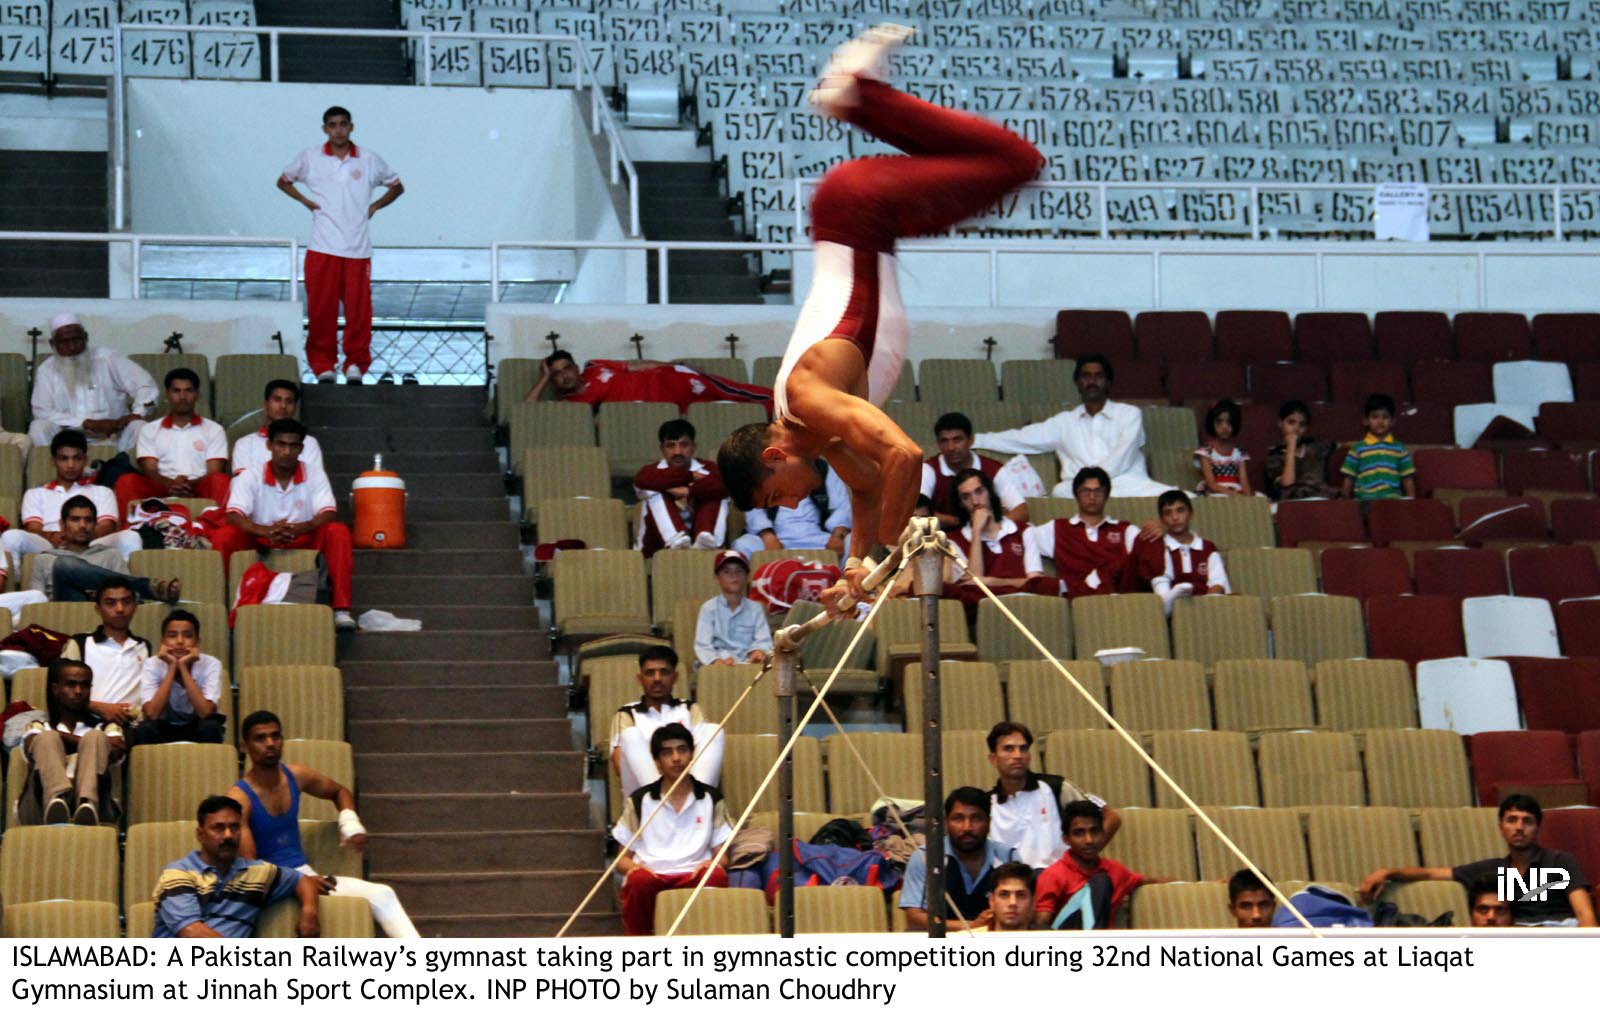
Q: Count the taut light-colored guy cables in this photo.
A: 4